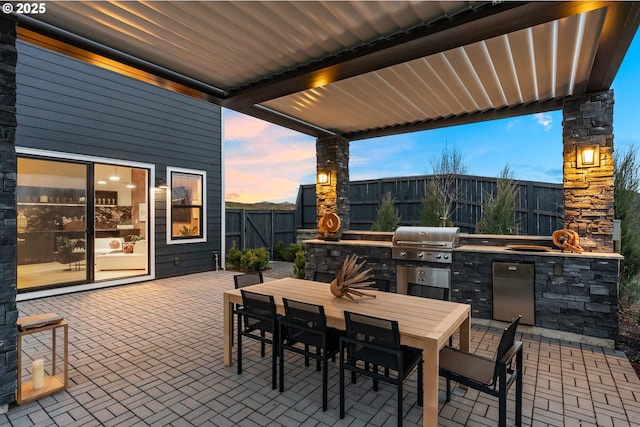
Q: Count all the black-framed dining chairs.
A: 8